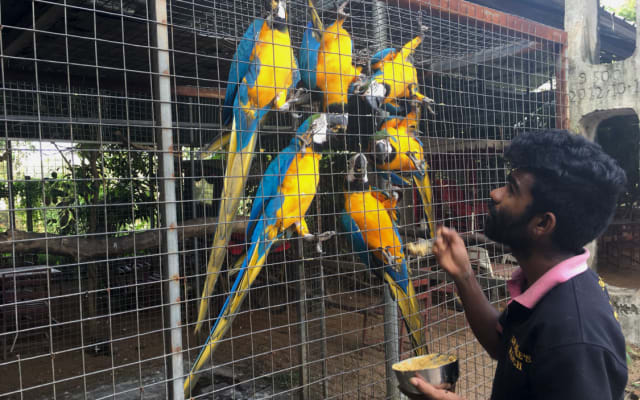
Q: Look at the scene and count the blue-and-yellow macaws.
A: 6